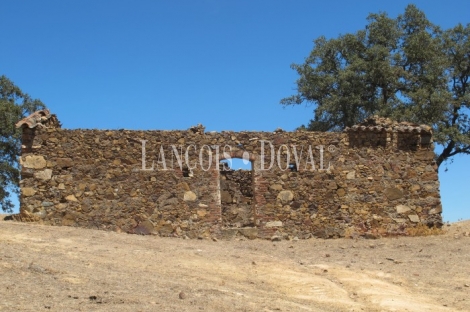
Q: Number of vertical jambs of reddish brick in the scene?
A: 2